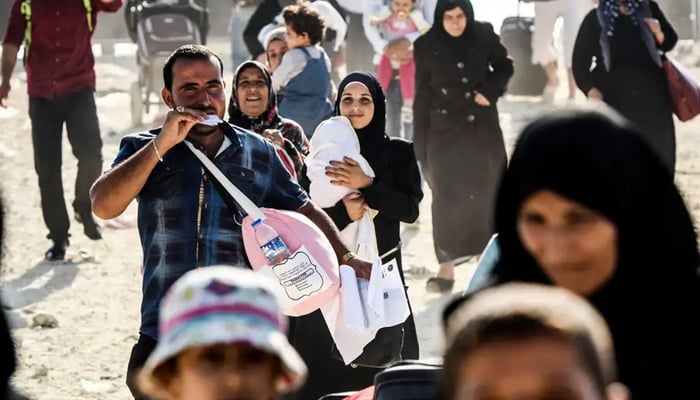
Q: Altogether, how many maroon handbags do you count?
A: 1